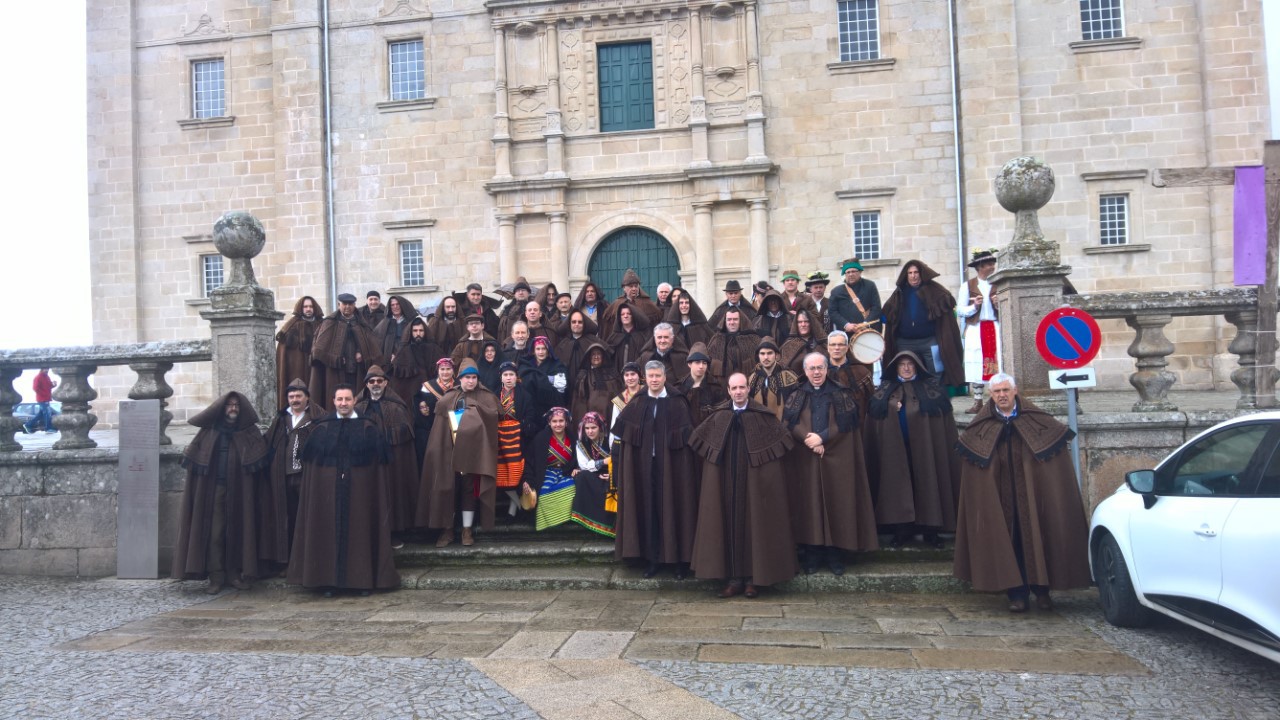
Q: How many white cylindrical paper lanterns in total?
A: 0